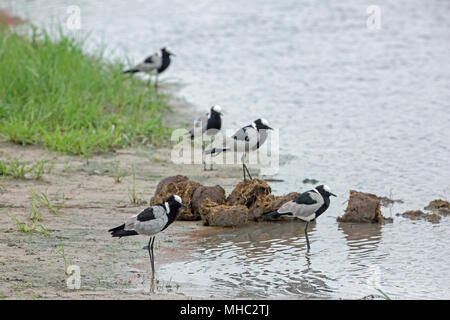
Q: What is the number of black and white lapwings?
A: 5